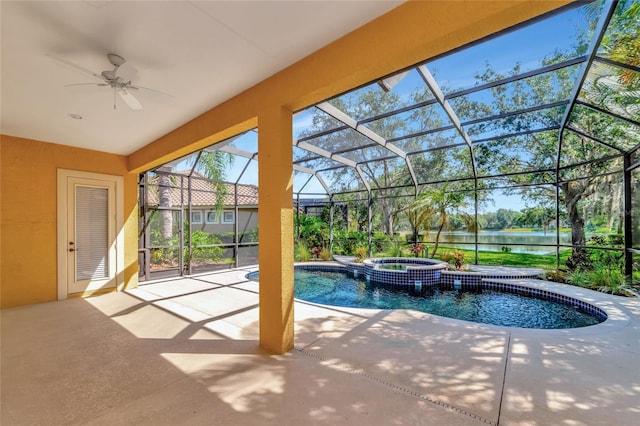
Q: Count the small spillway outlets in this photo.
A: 4